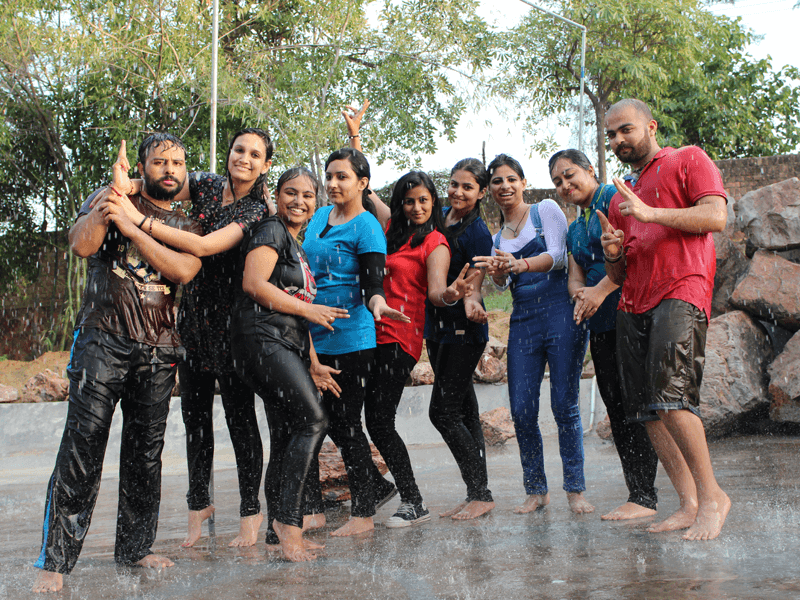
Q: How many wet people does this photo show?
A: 9